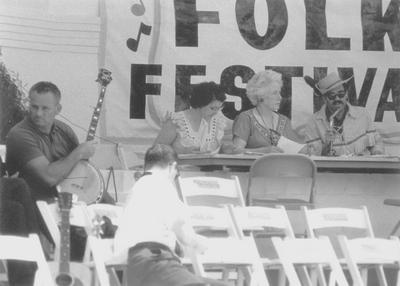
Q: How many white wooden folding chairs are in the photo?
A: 11